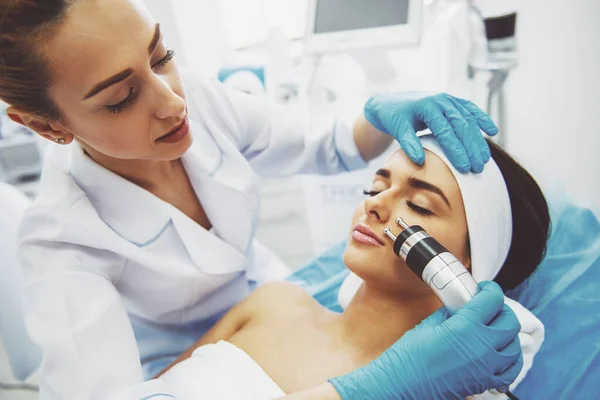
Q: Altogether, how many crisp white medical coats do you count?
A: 1